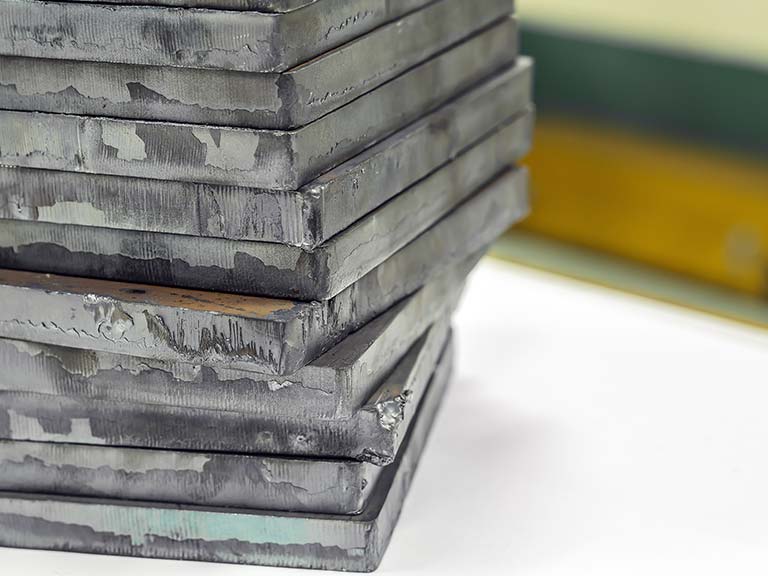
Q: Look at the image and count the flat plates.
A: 11